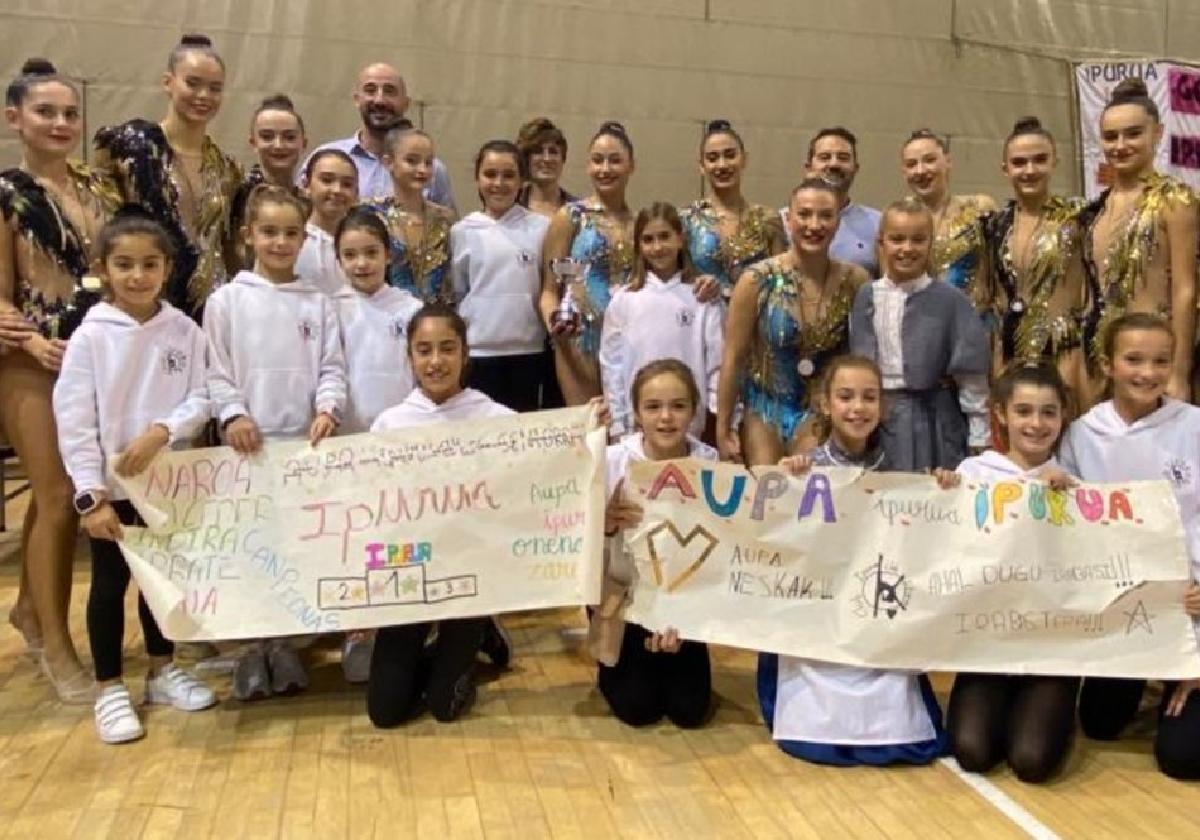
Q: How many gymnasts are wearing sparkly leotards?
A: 10